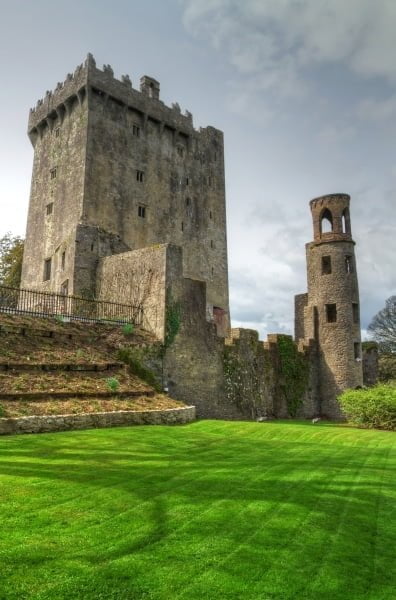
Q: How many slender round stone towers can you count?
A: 1